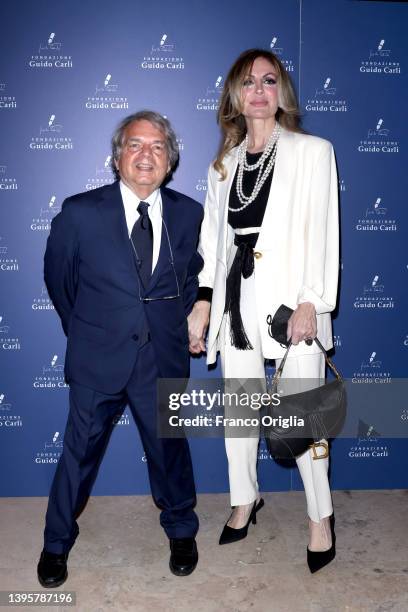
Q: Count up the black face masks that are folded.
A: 1